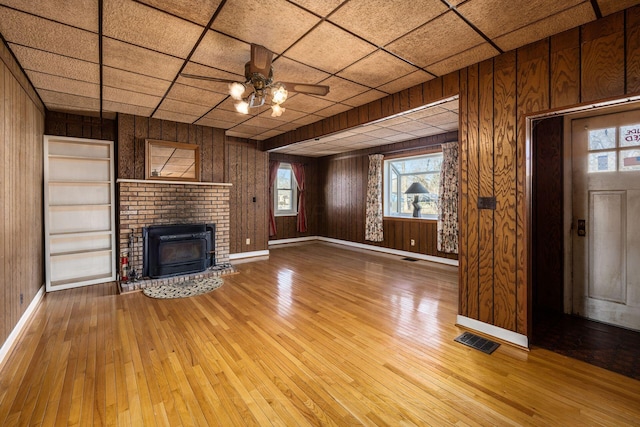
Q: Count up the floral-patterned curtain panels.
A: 2